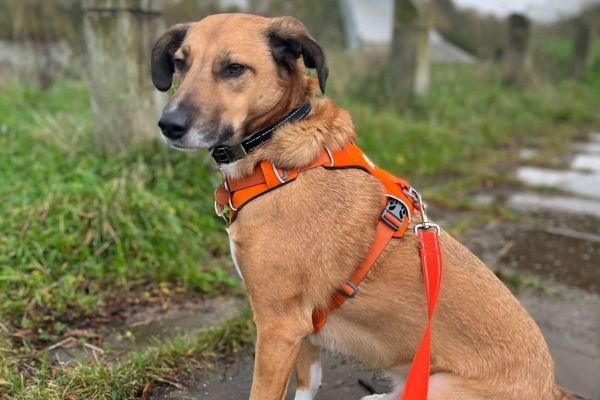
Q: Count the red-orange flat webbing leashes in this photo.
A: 1